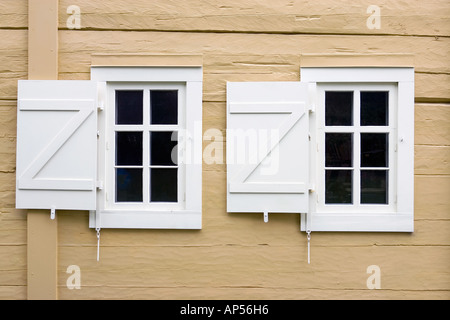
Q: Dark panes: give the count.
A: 12